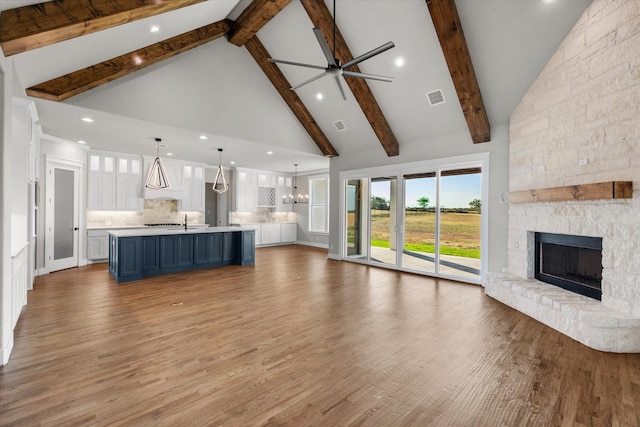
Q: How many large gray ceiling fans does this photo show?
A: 1